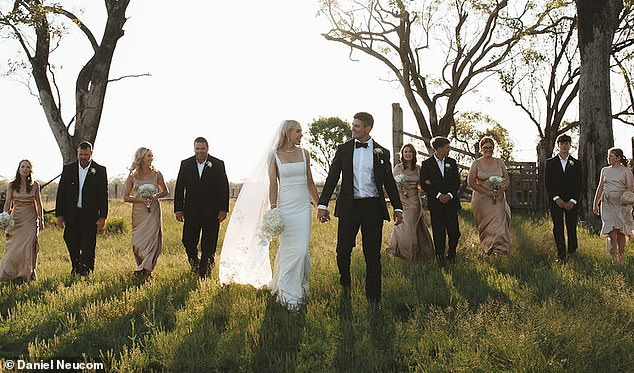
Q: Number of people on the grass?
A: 11